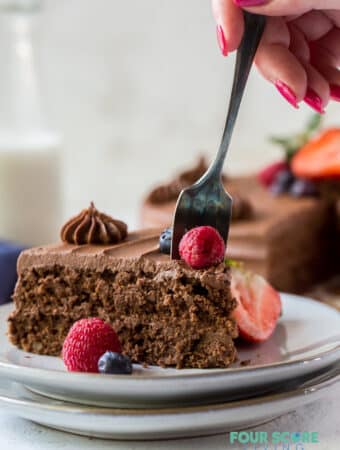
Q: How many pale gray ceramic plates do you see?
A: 2